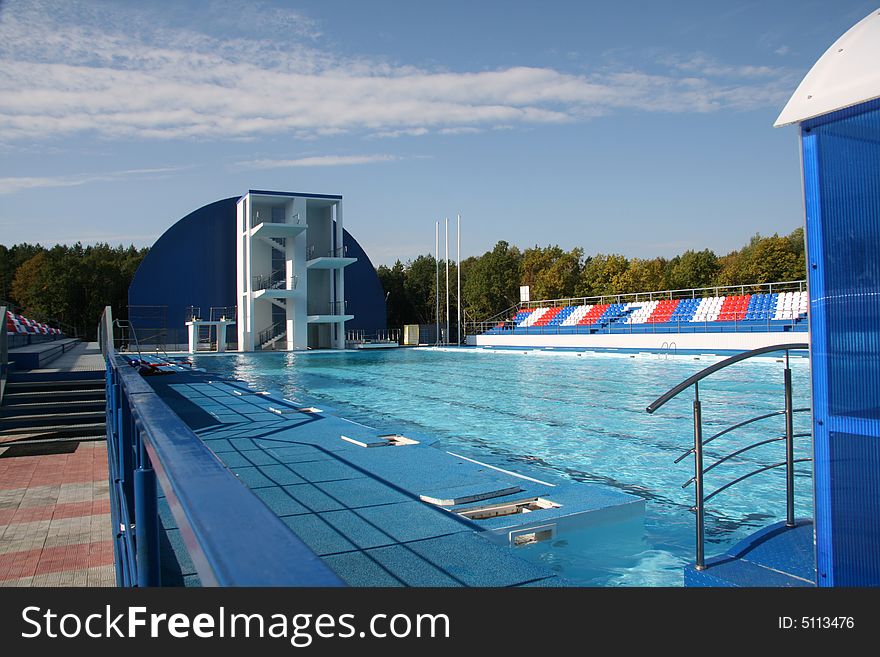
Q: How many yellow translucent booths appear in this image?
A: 0